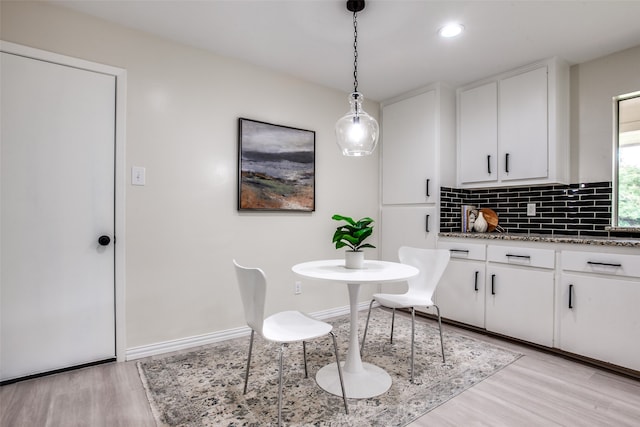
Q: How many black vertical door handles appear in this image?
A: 7